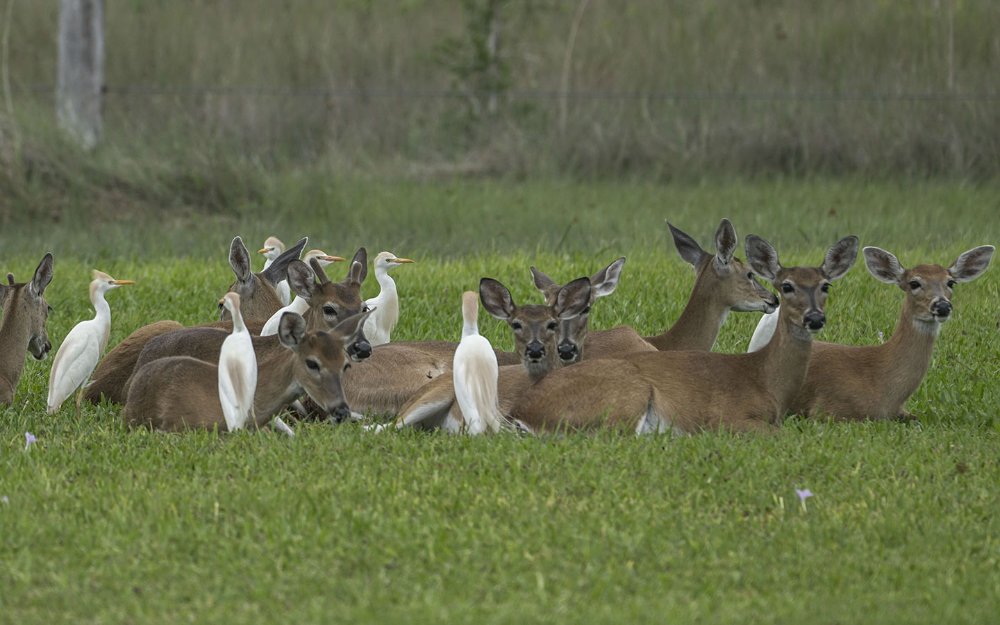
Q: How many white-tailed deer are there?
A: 9